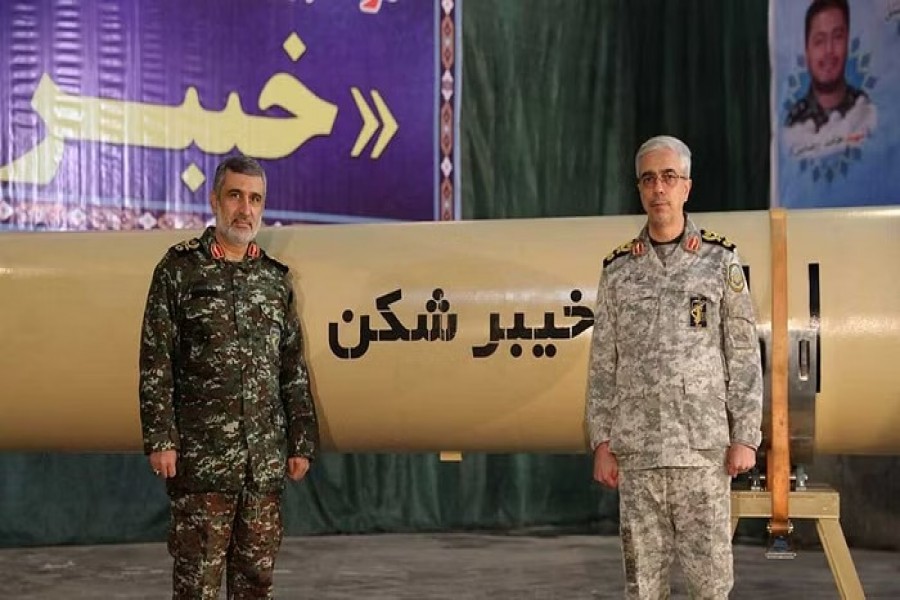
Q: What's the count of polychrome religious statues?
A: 0